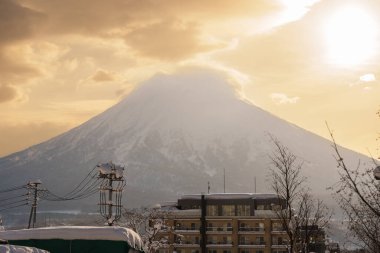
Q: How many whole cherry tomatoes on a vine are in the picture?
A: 0